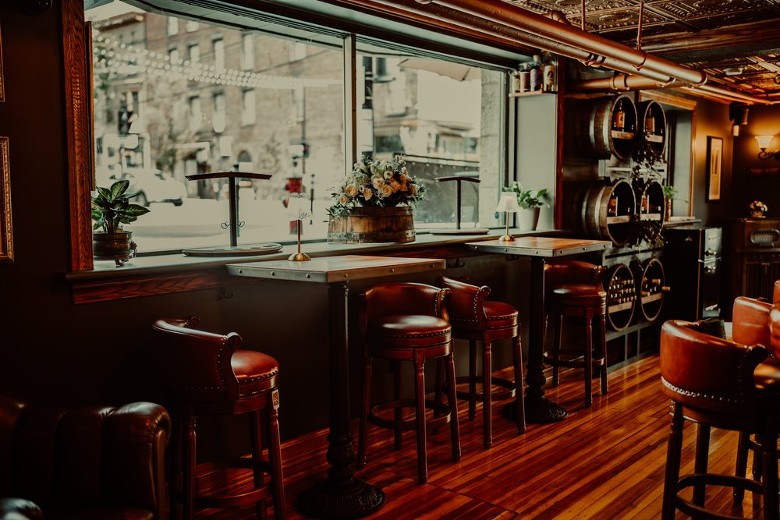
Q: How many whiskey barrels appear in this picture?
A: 6